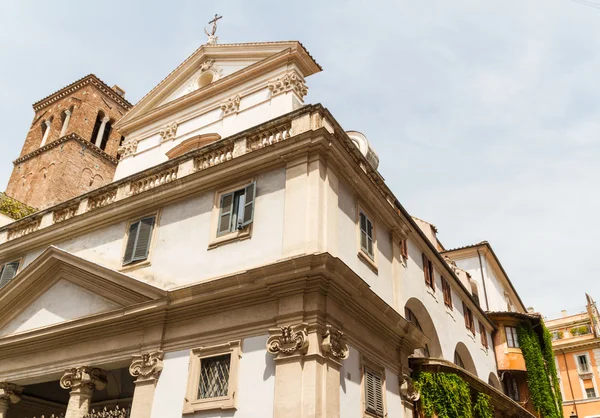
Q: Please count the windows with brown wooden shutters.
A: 5